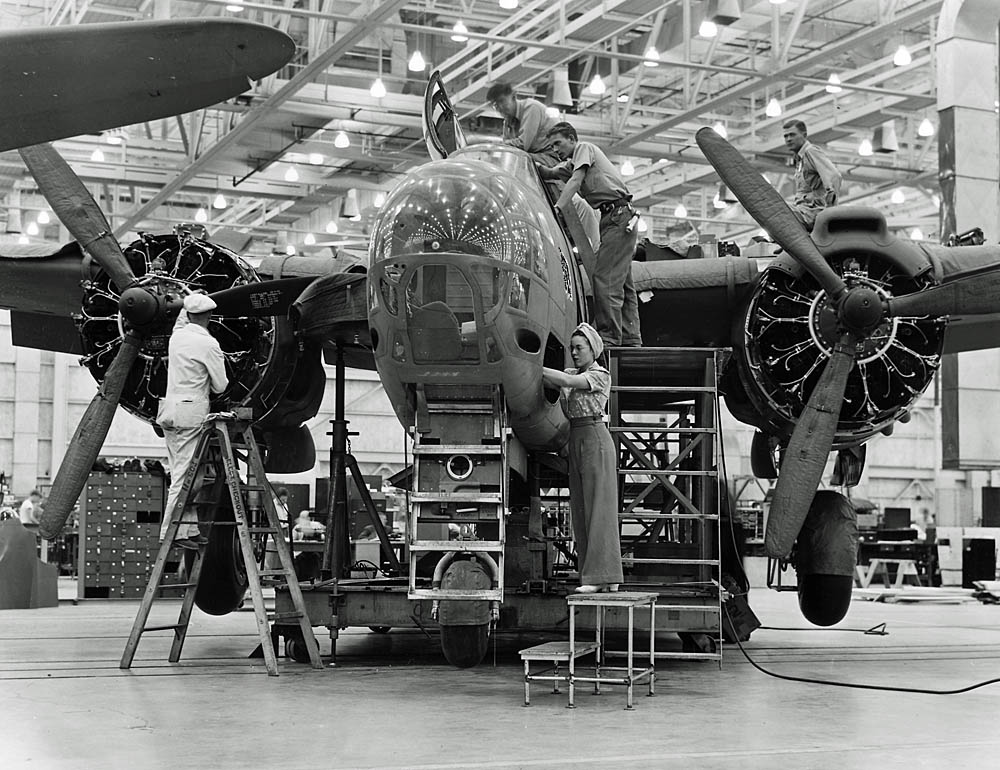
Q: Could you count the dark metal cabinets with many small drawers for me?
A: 1